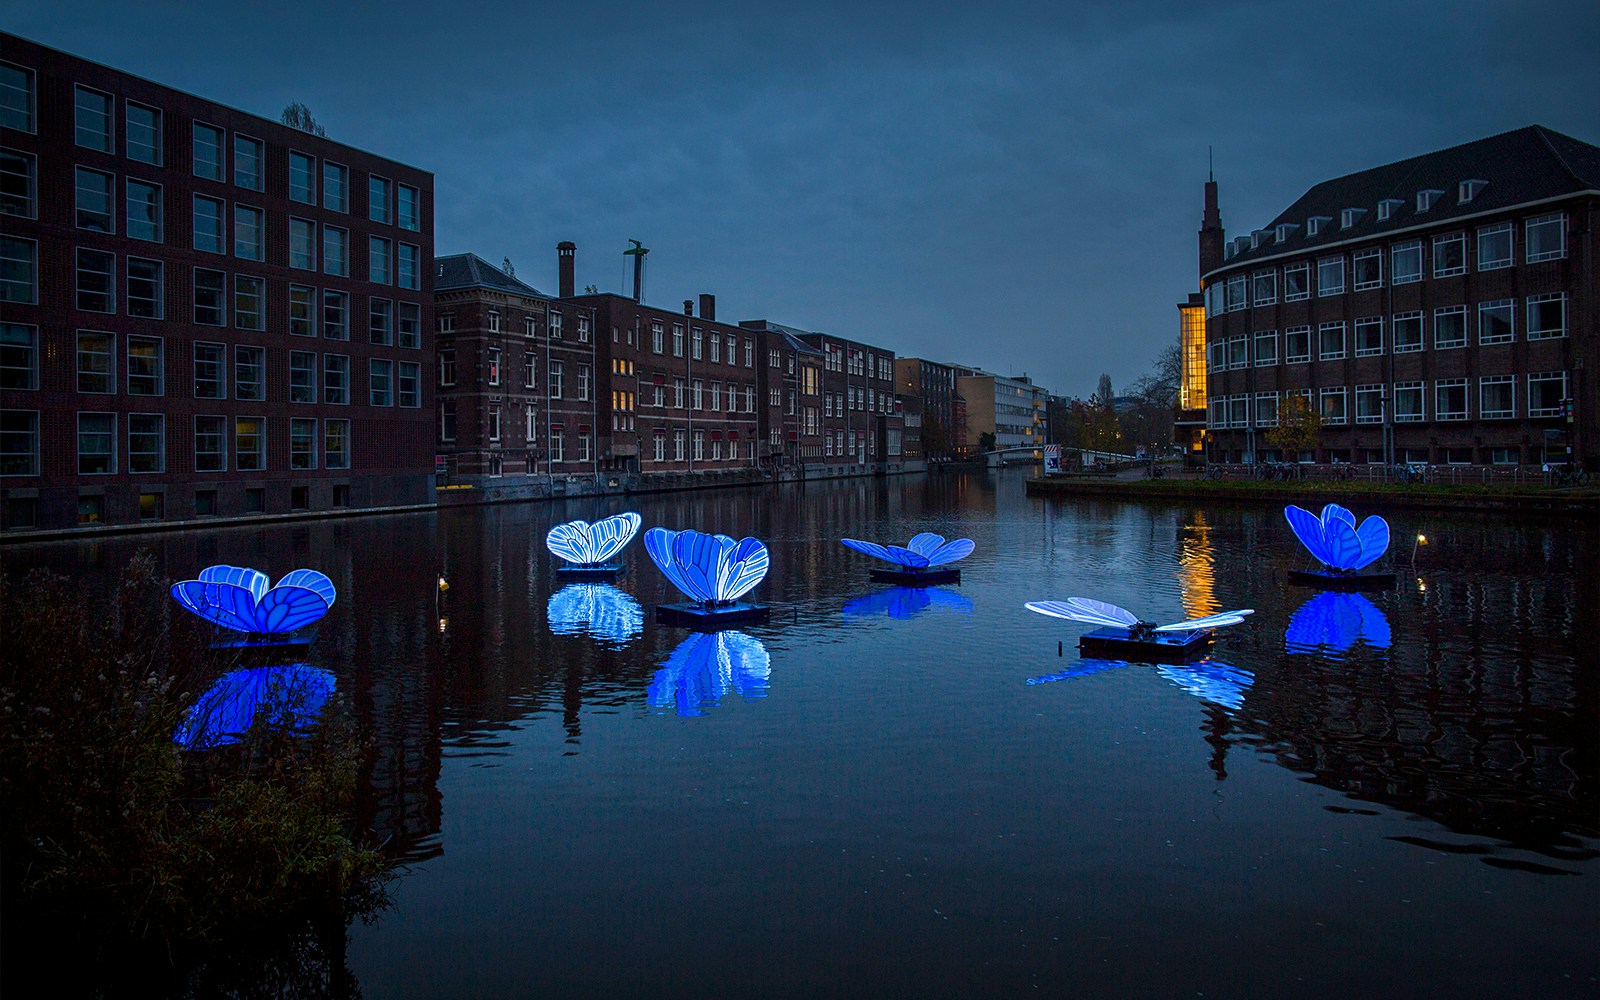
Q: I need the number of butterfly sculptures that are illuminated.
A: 6